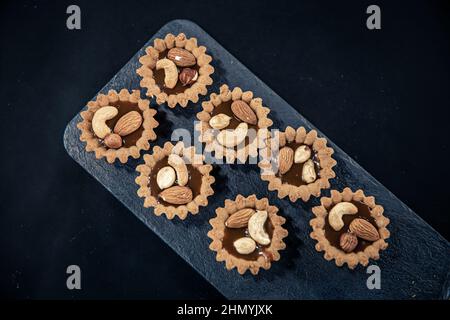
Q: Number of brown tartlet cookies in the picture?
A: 7